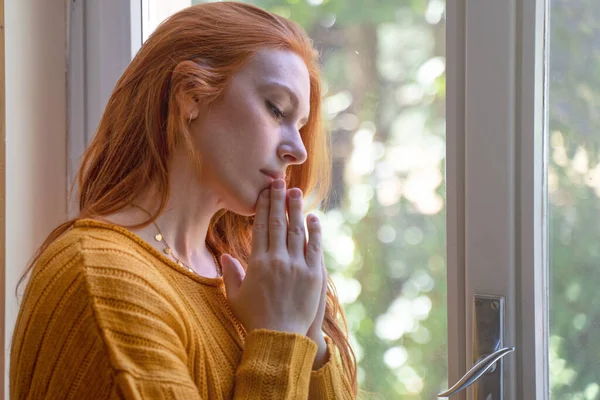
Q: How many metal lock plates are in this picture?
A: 1